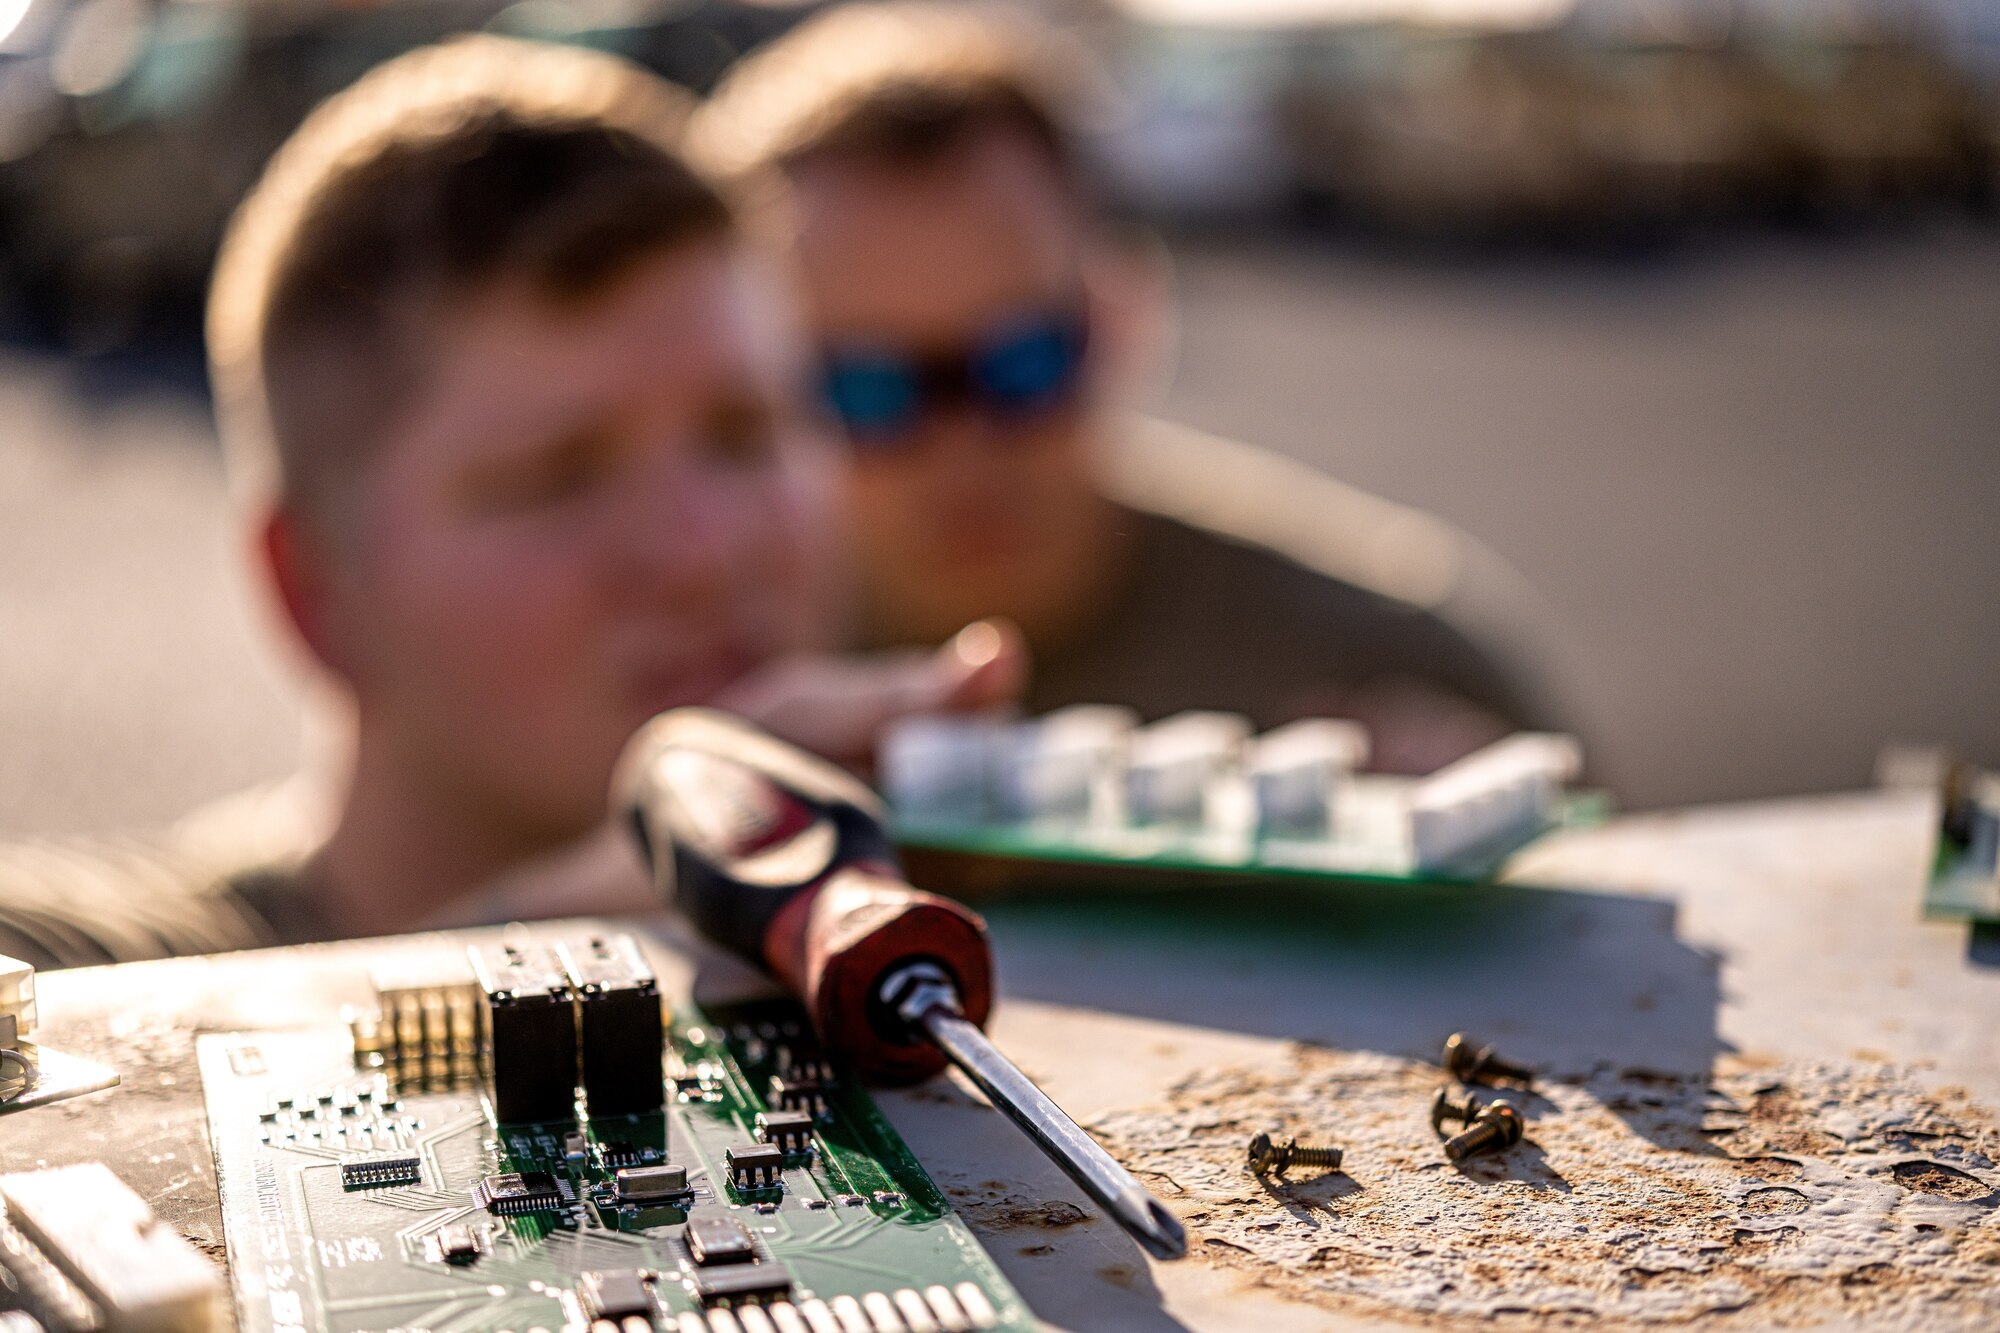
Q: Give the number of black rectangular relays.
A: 2